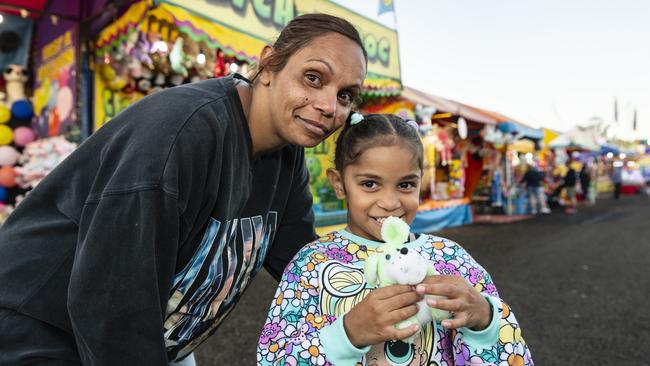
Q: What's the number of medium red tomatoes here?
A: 0